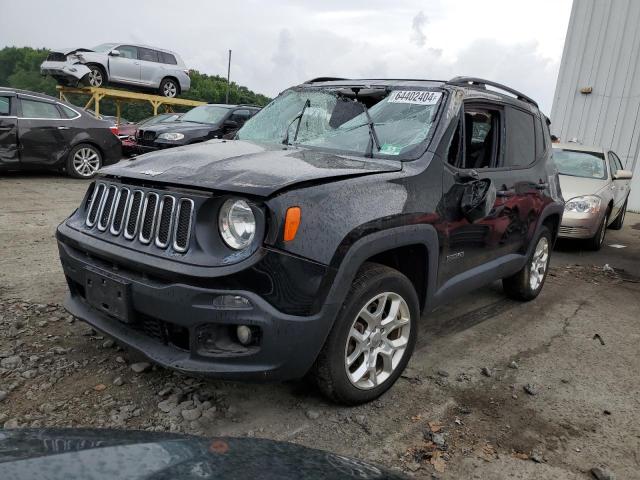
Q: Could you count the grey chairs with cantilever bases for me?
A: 0